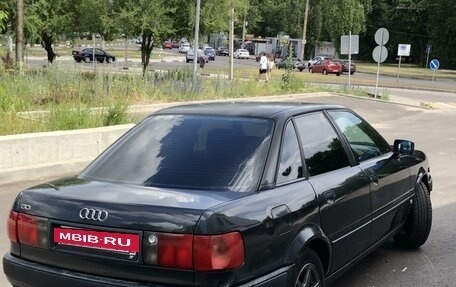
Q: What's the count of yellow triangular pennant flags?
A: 0